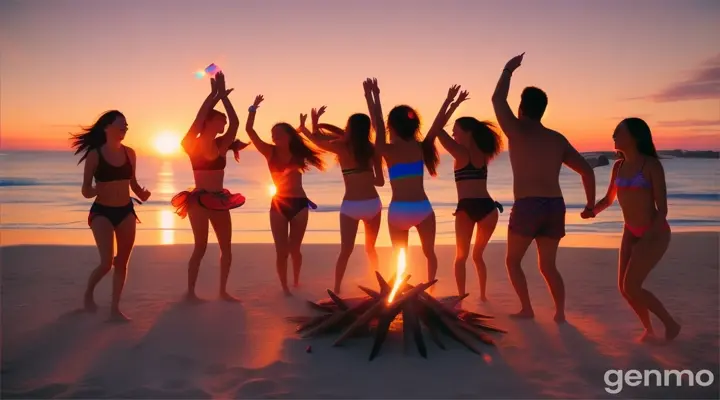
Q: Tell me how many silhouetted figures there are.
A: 8